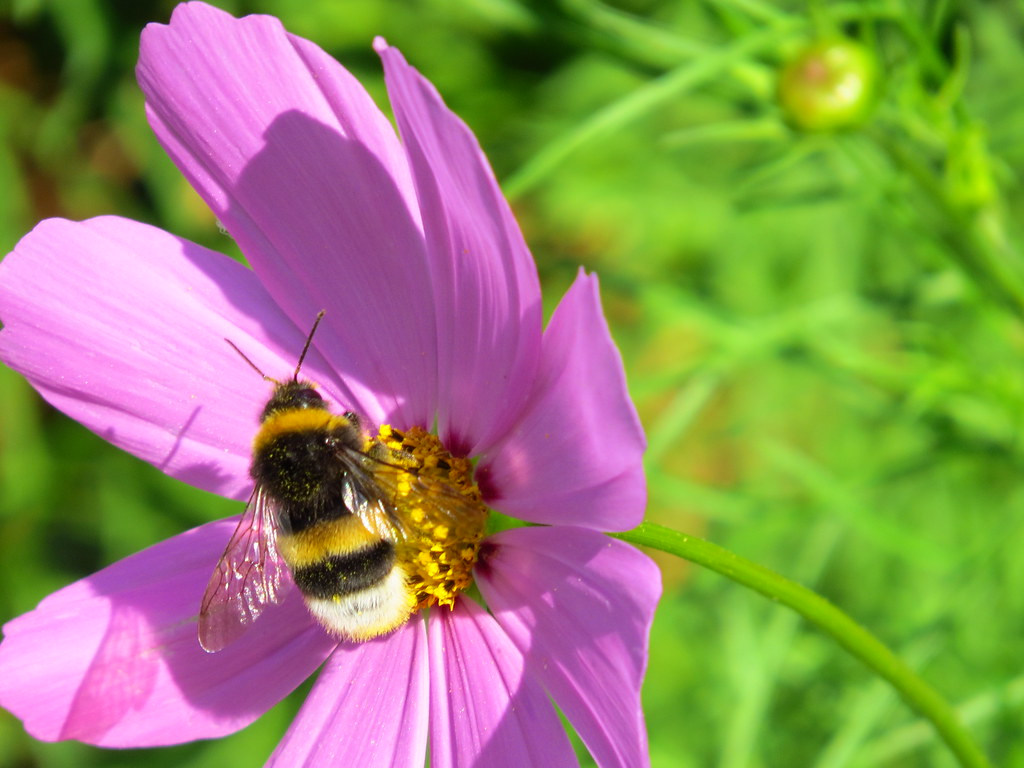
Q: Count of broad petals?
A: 8